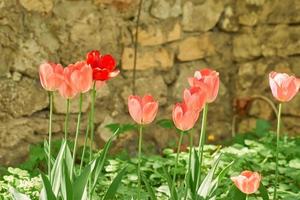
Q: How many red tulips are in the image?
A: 1